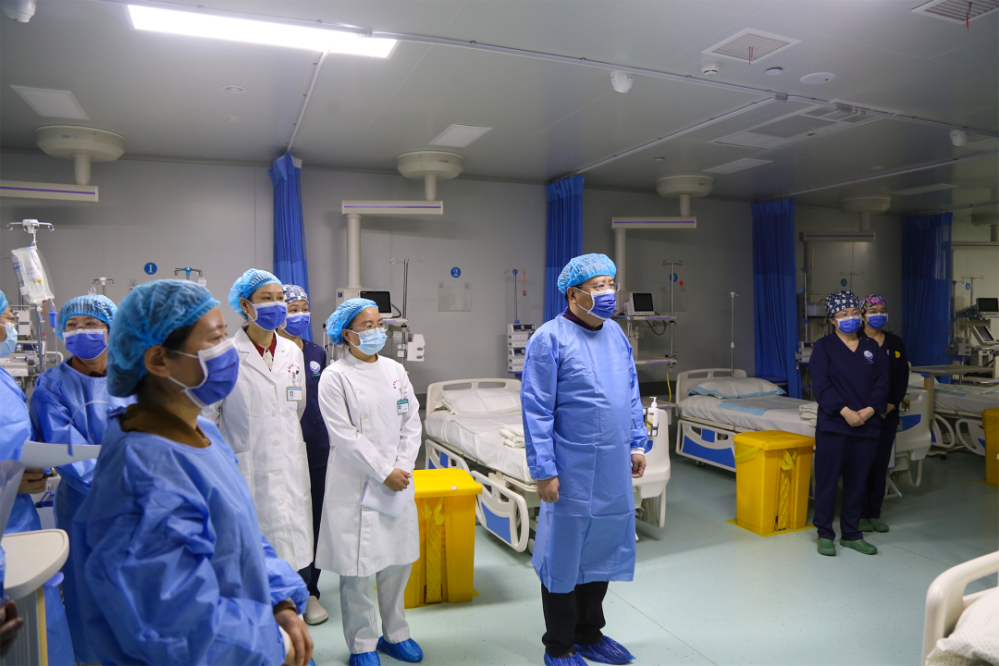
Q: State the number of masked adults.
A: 9